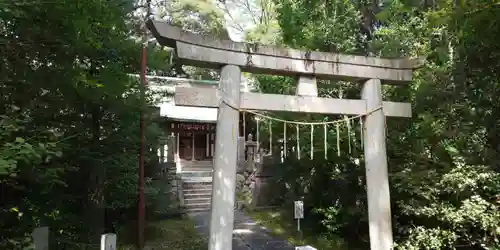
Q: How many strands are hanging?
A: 10